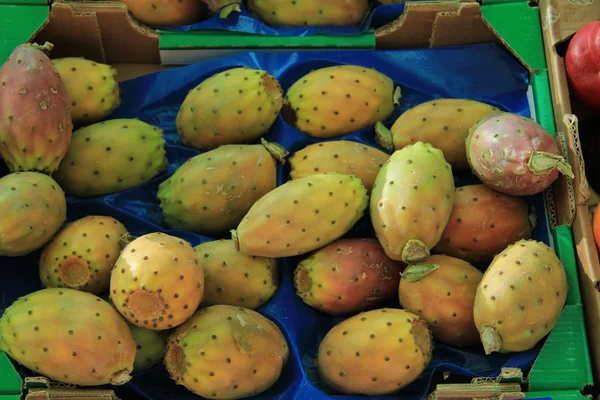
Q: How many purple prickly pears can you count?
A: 2